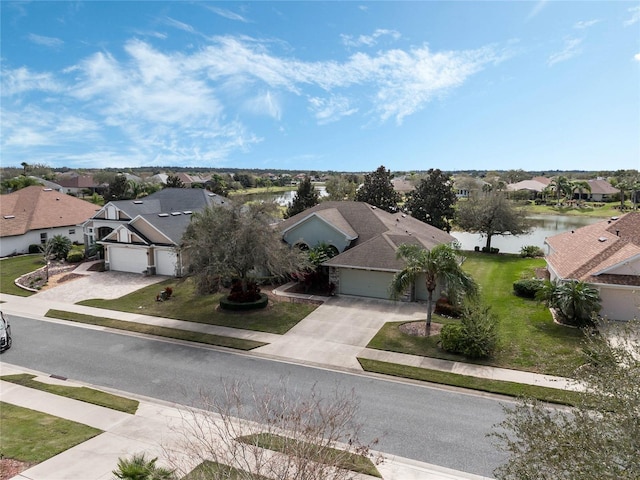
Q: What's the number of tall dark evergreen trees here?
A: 3